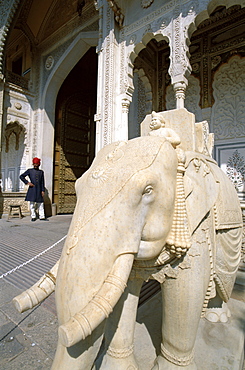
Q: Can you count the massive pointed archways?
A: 1